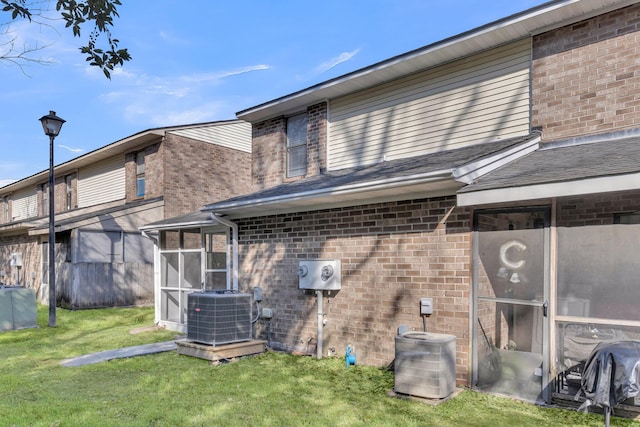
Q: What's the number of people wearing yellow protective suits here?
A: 0